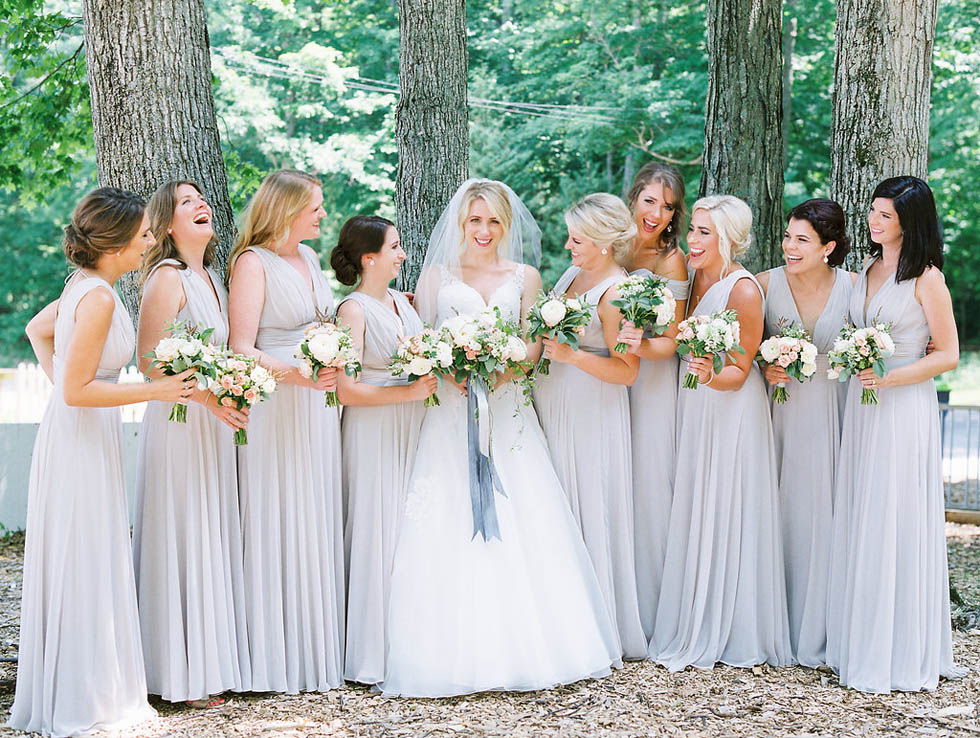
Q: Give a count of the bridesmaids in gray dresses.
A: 9